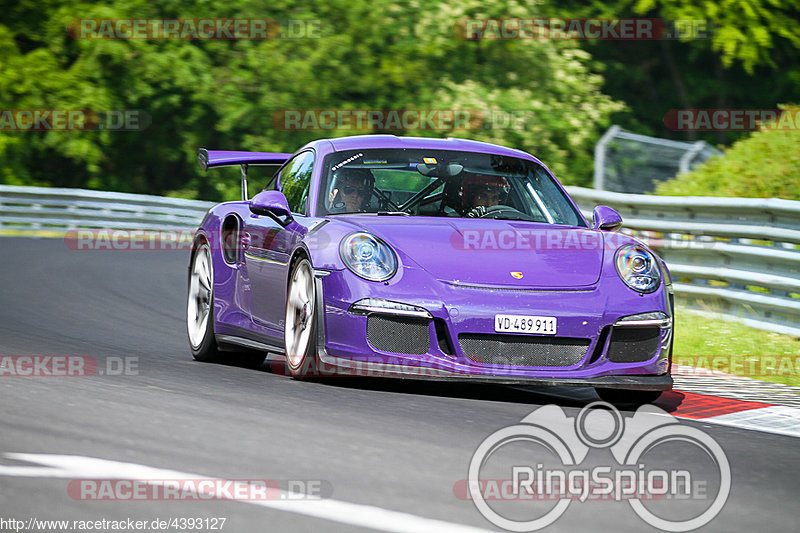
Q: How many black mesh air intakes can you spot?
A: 3